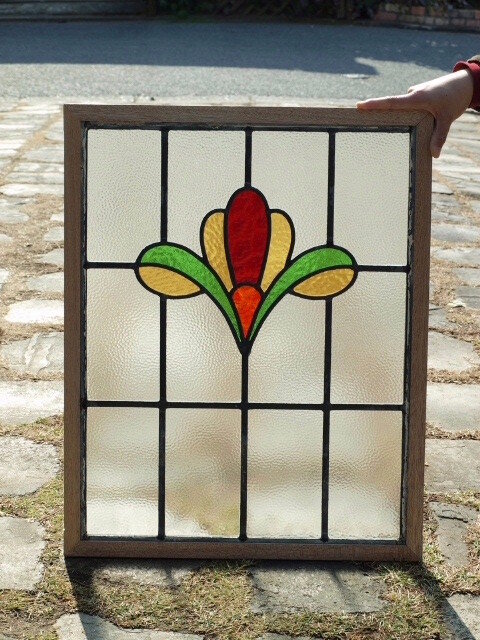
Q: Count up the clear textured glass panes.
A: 12